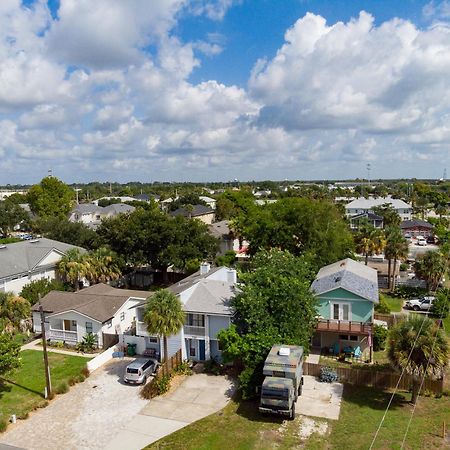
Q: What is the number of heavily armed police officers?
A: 0